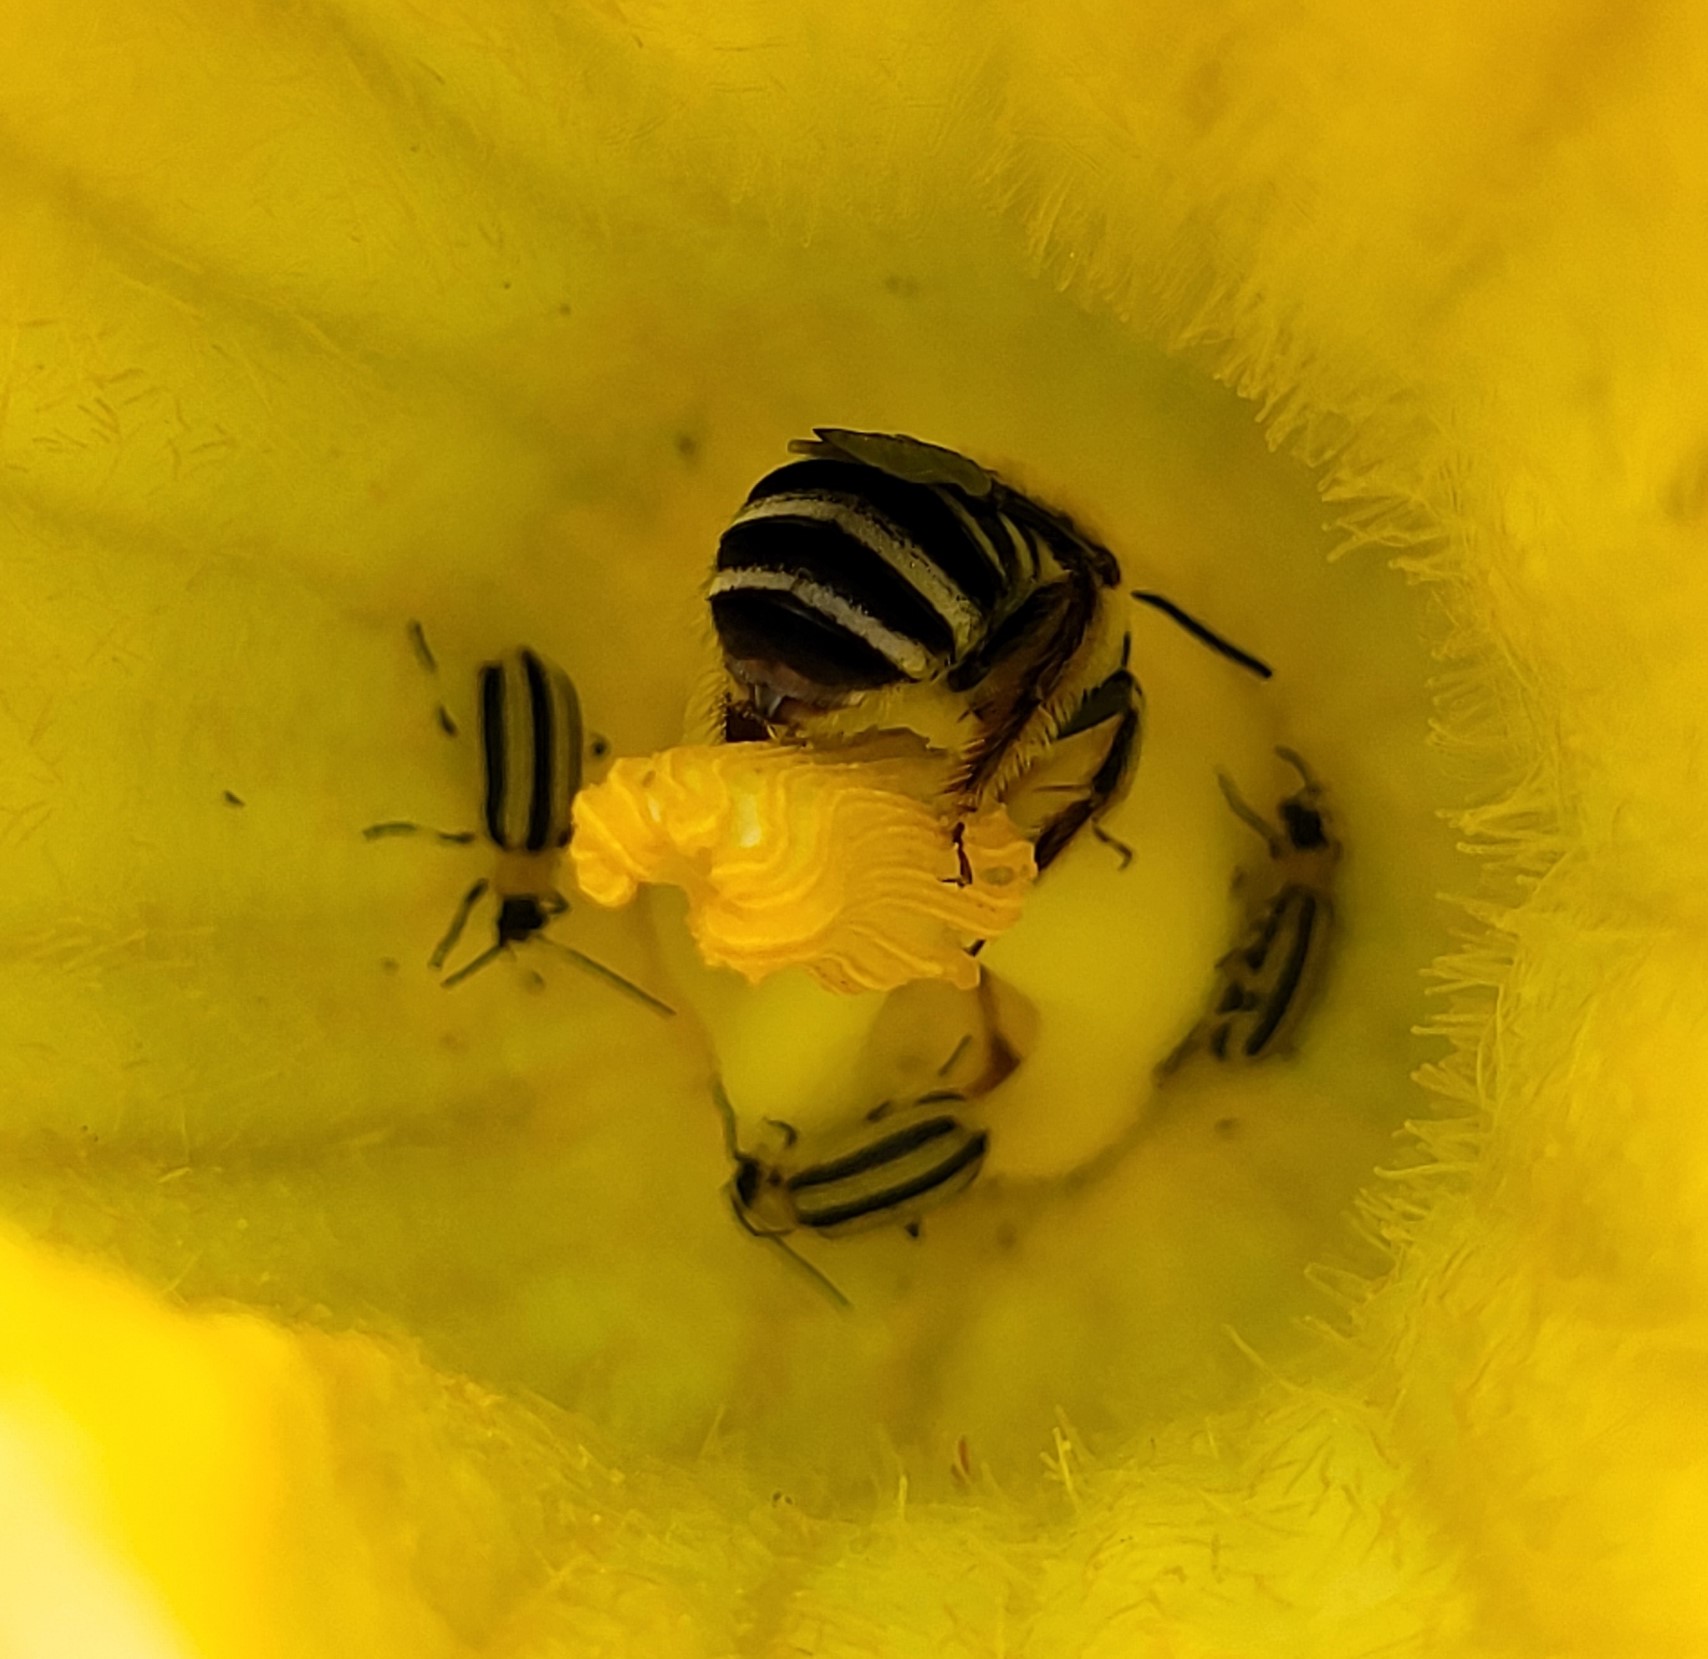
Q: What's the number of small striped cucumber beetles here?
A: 3